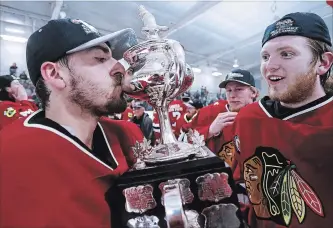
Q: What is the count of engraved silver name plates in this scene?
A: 6